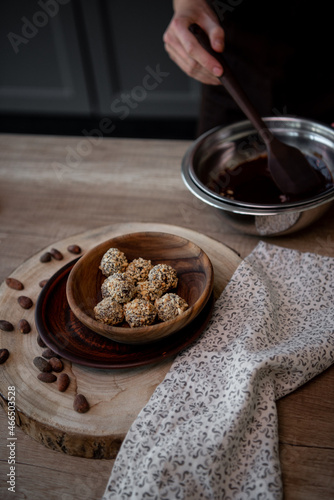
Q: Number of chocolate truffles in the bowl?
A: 8